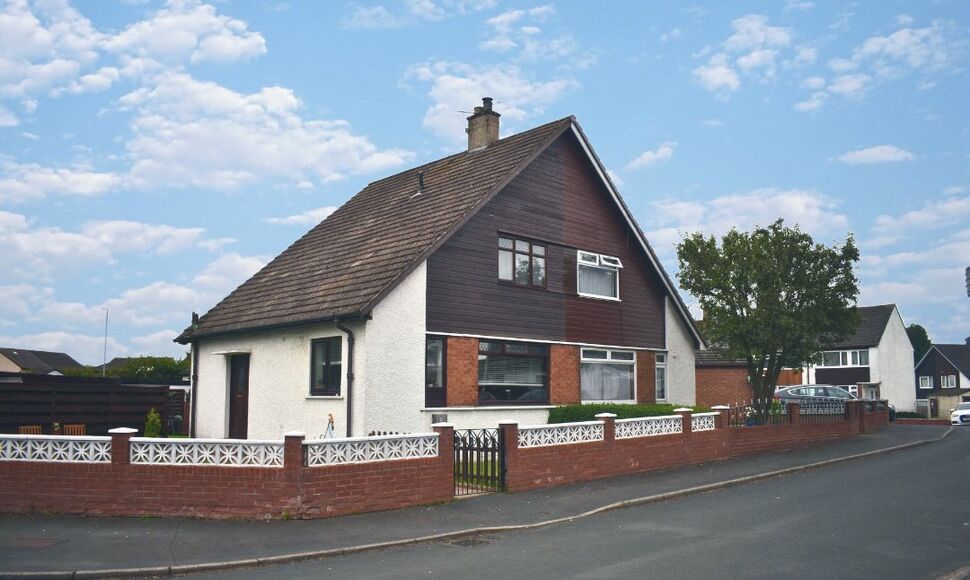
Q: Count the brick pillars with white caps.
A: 7